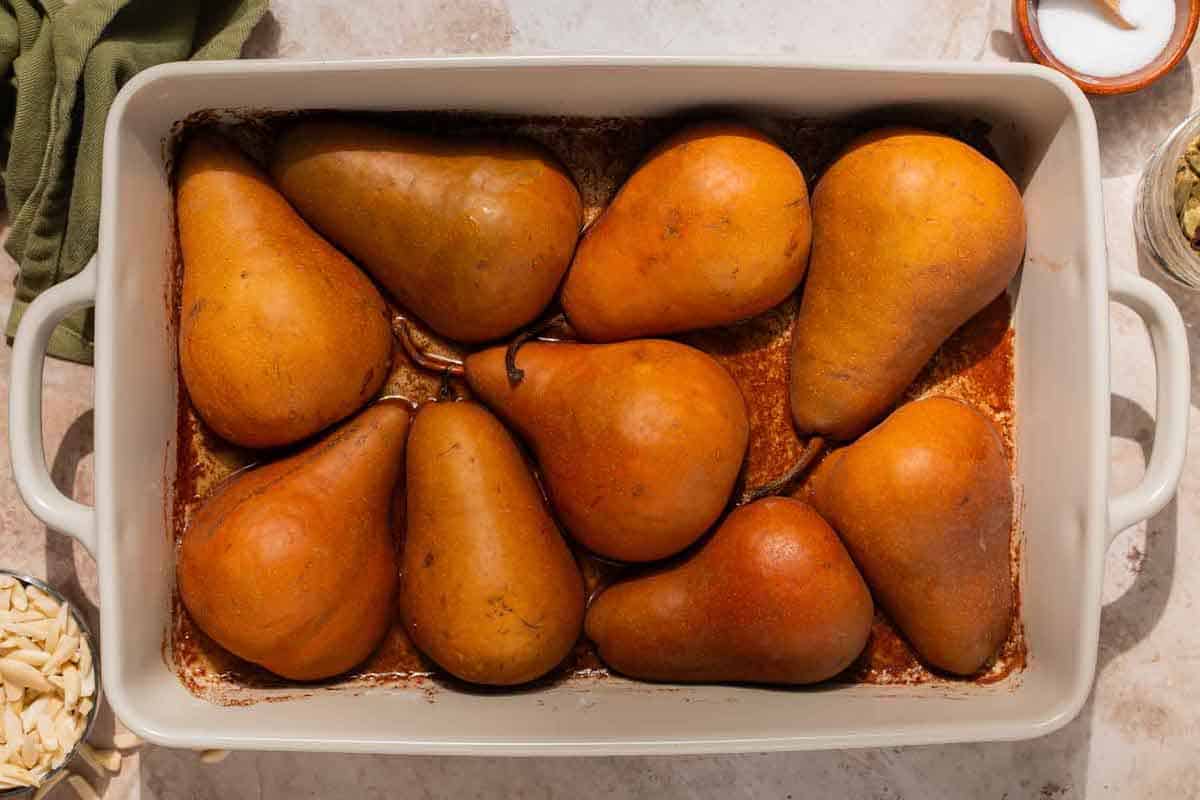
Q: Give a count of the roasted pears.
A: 9